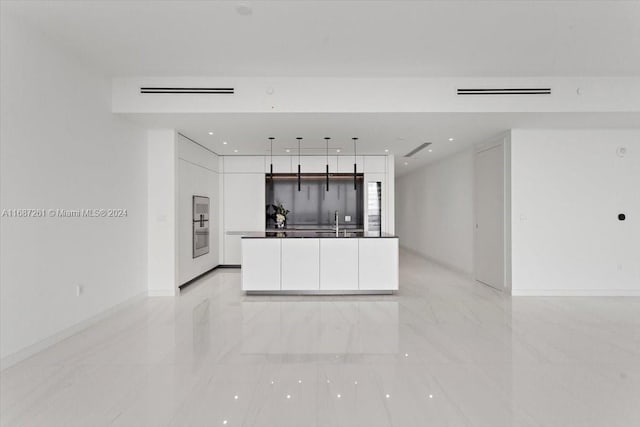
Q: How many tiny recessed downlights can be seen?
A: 9